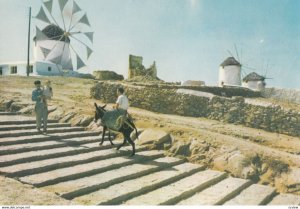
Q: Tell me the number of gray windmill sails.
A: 12